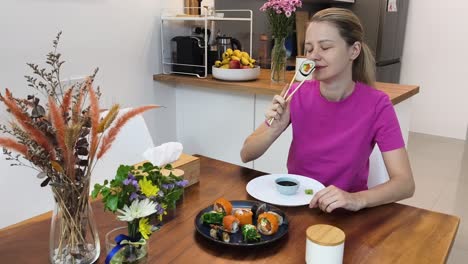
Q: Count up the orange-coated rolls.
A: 4